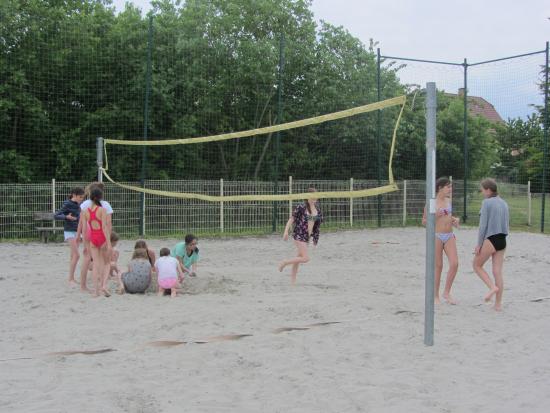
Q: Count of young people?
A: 11